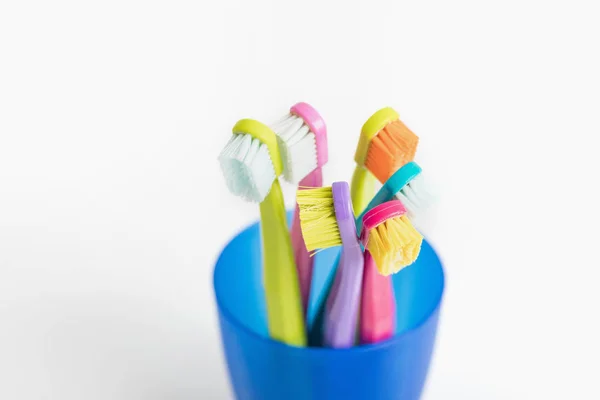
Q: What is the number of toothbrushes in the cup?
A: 6